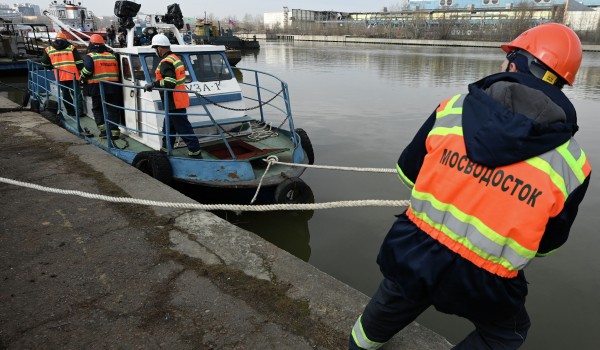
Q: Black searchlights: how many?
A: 2